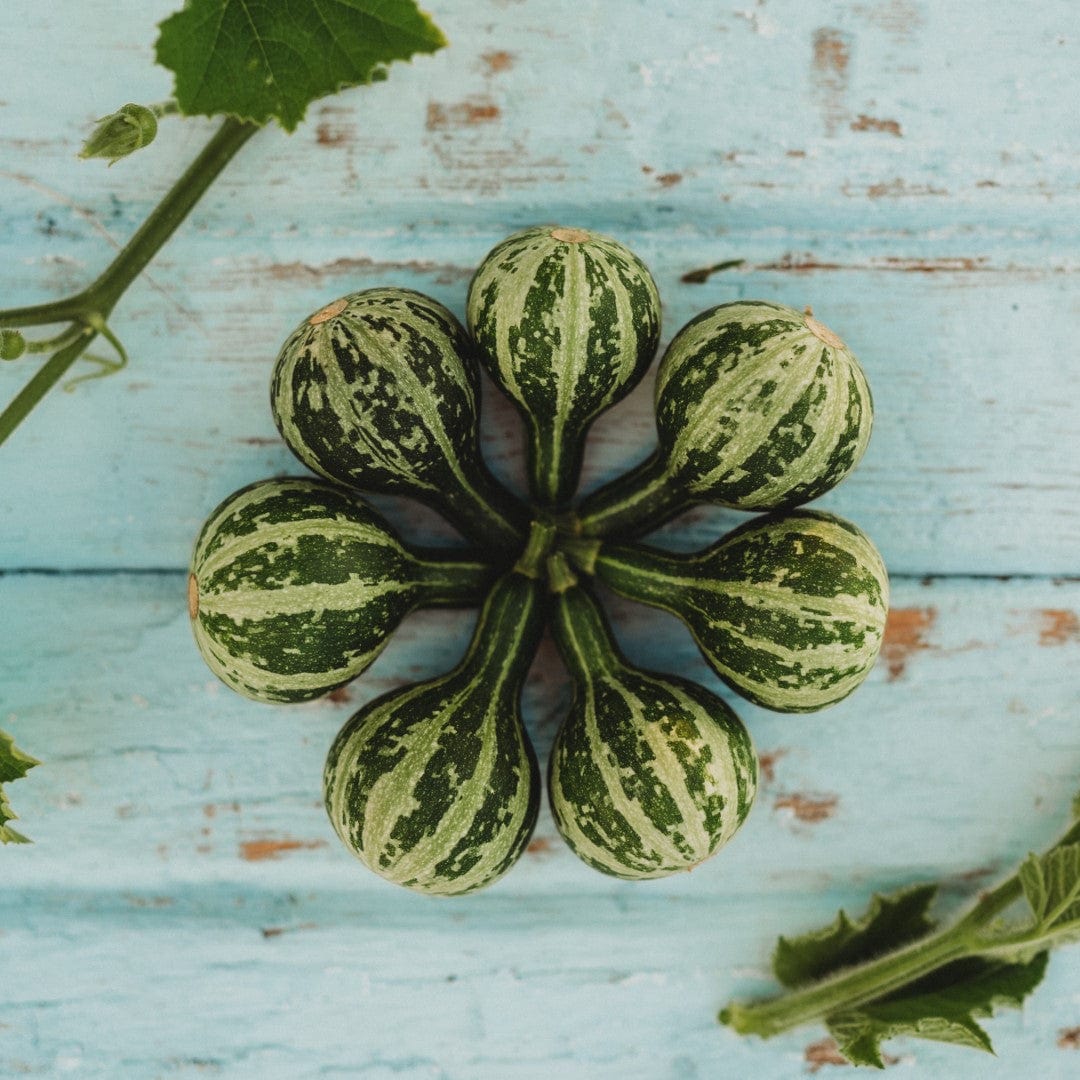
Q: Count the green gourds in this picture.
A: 7